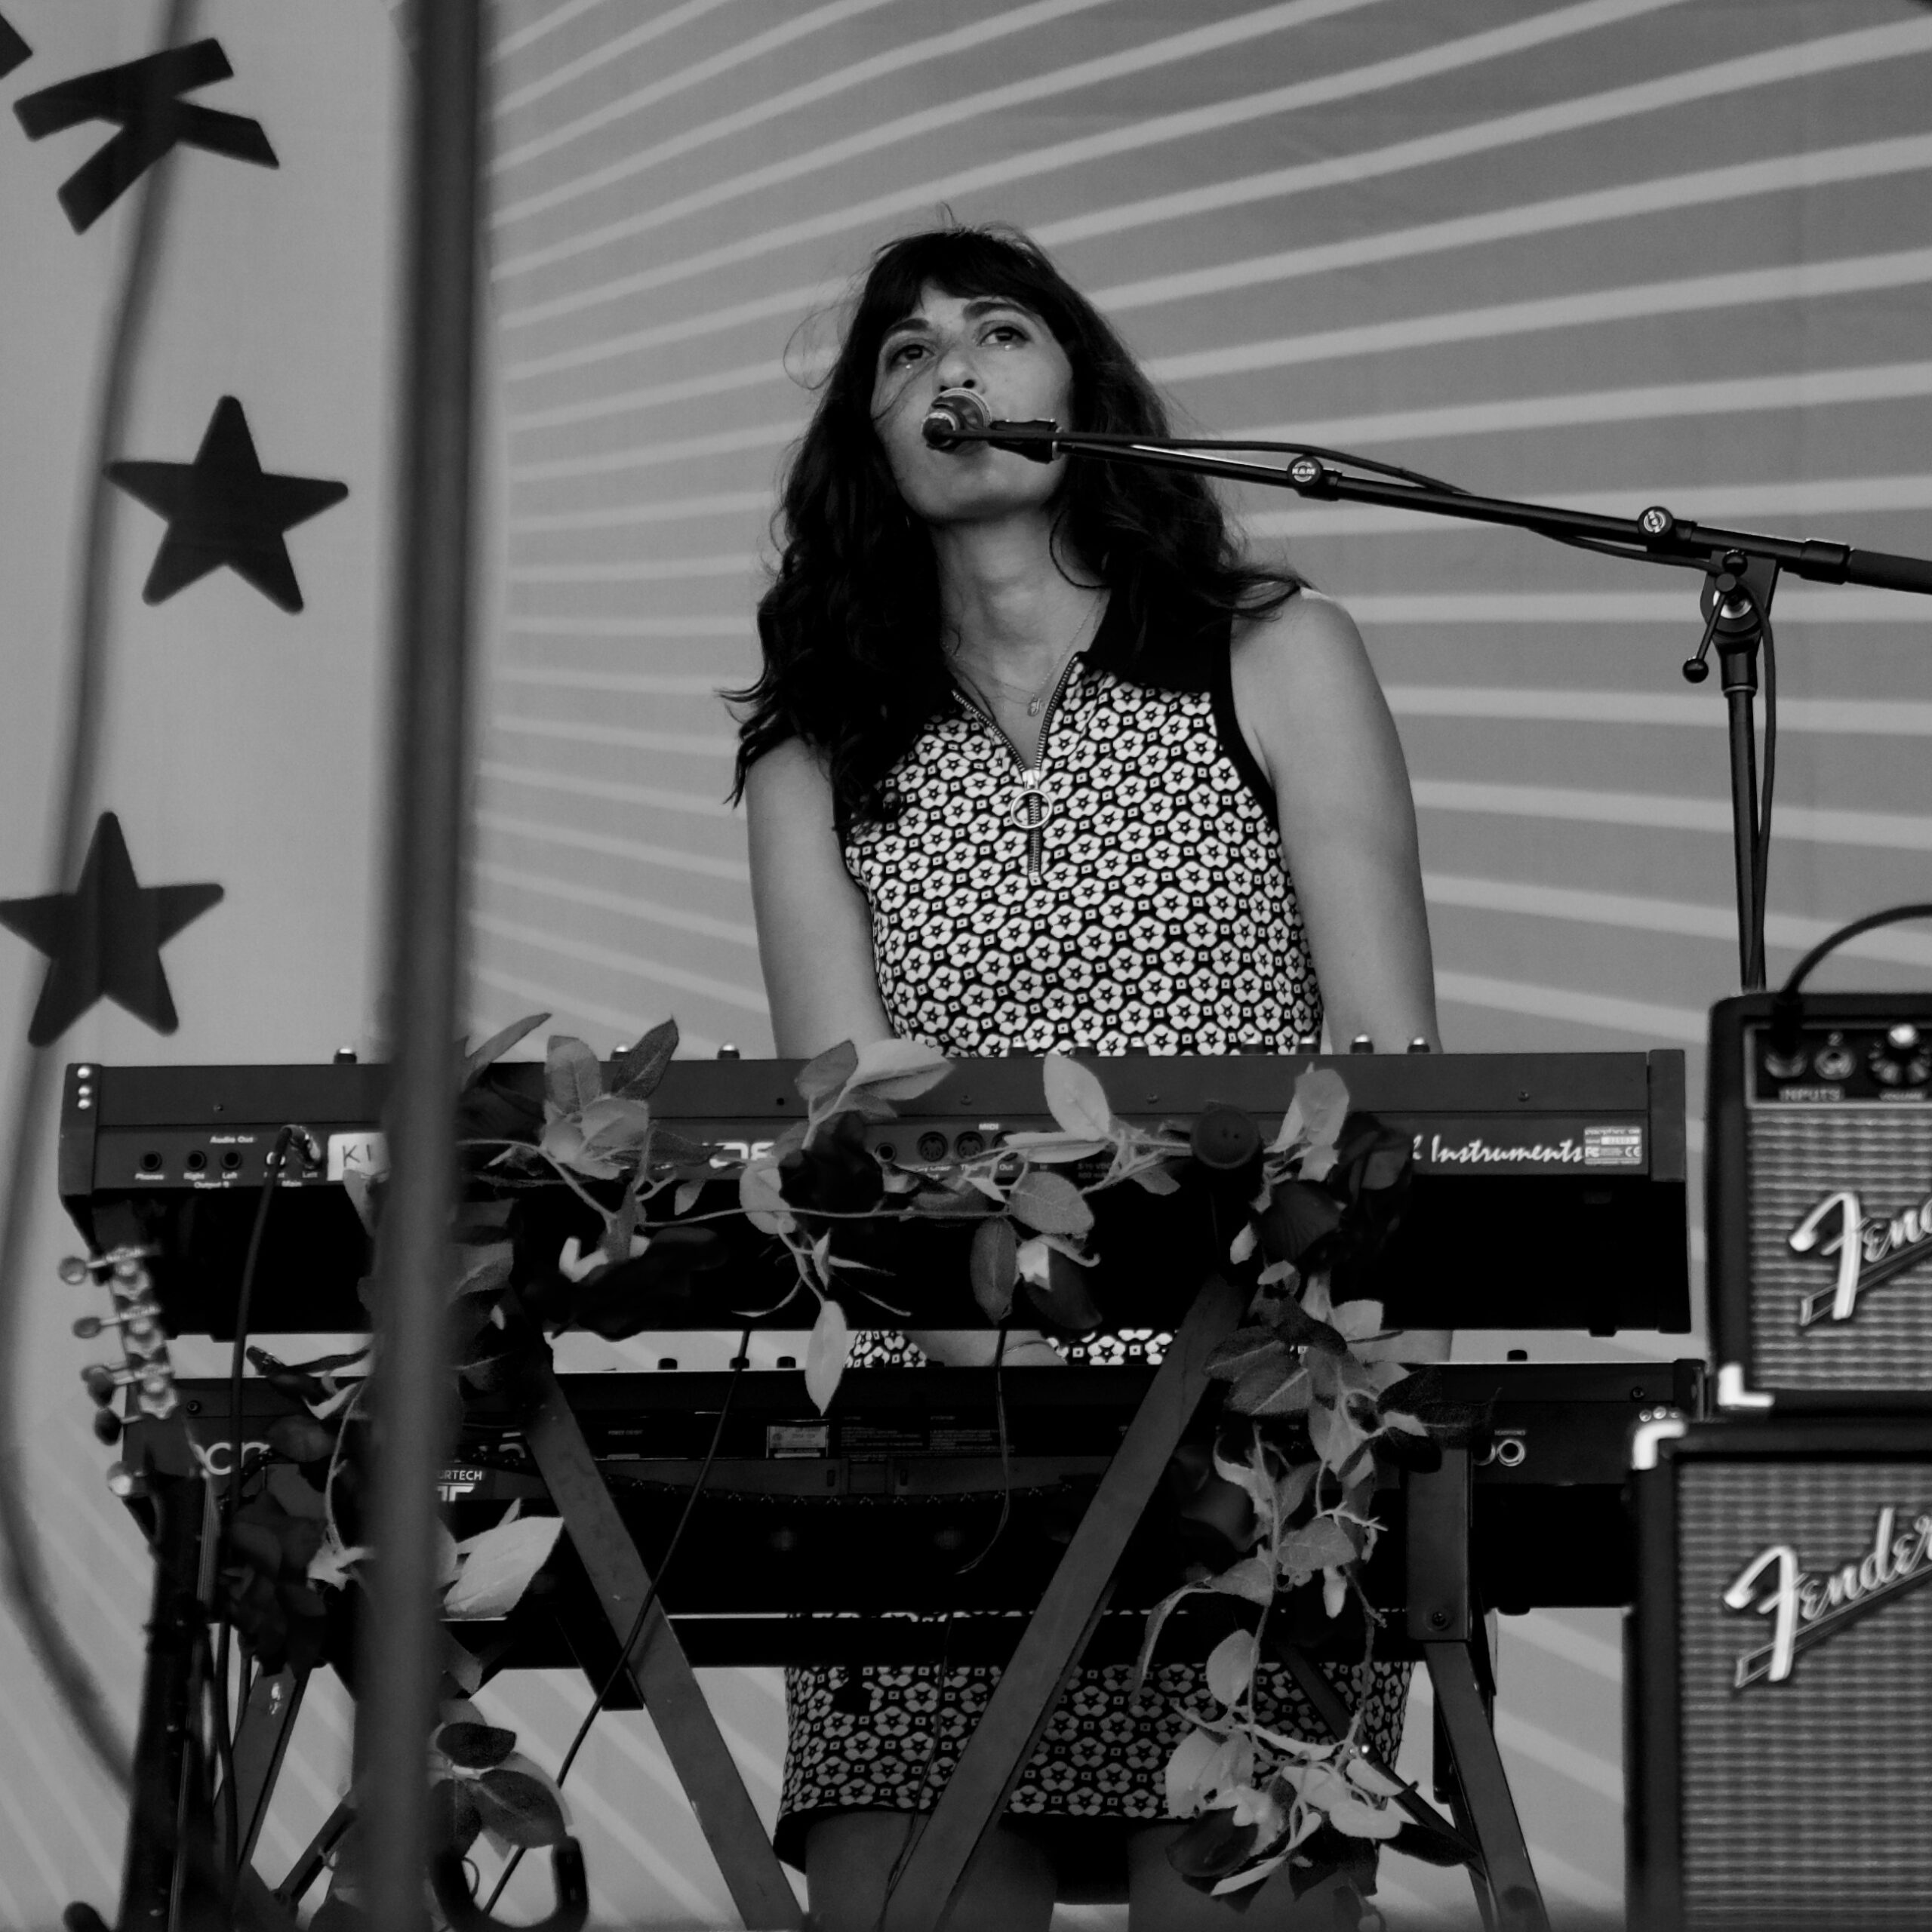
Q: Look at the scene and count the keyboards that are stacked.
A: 2